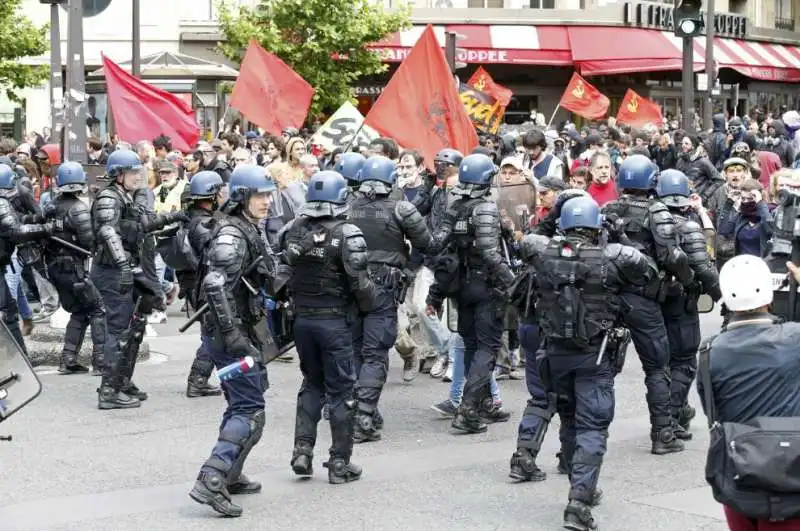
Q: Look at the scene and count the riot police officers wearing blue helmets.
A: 12